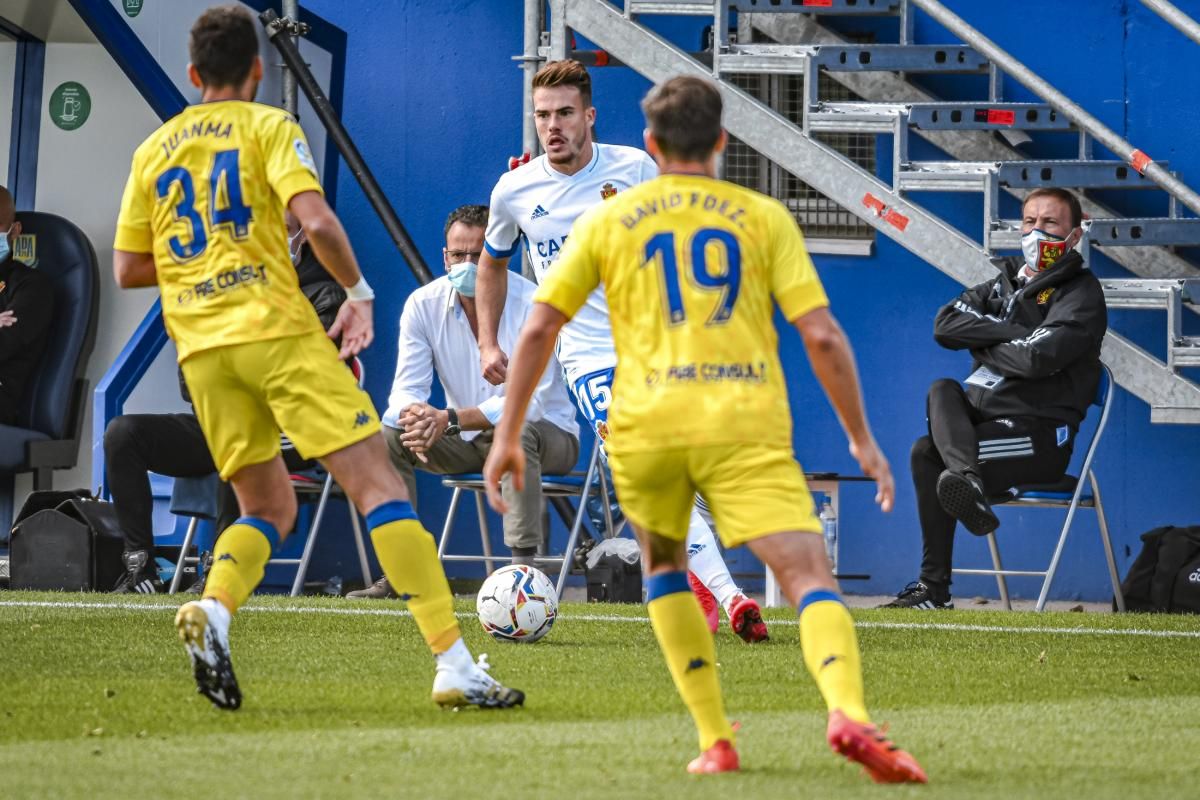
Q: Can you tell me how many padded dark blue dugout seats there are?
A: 1